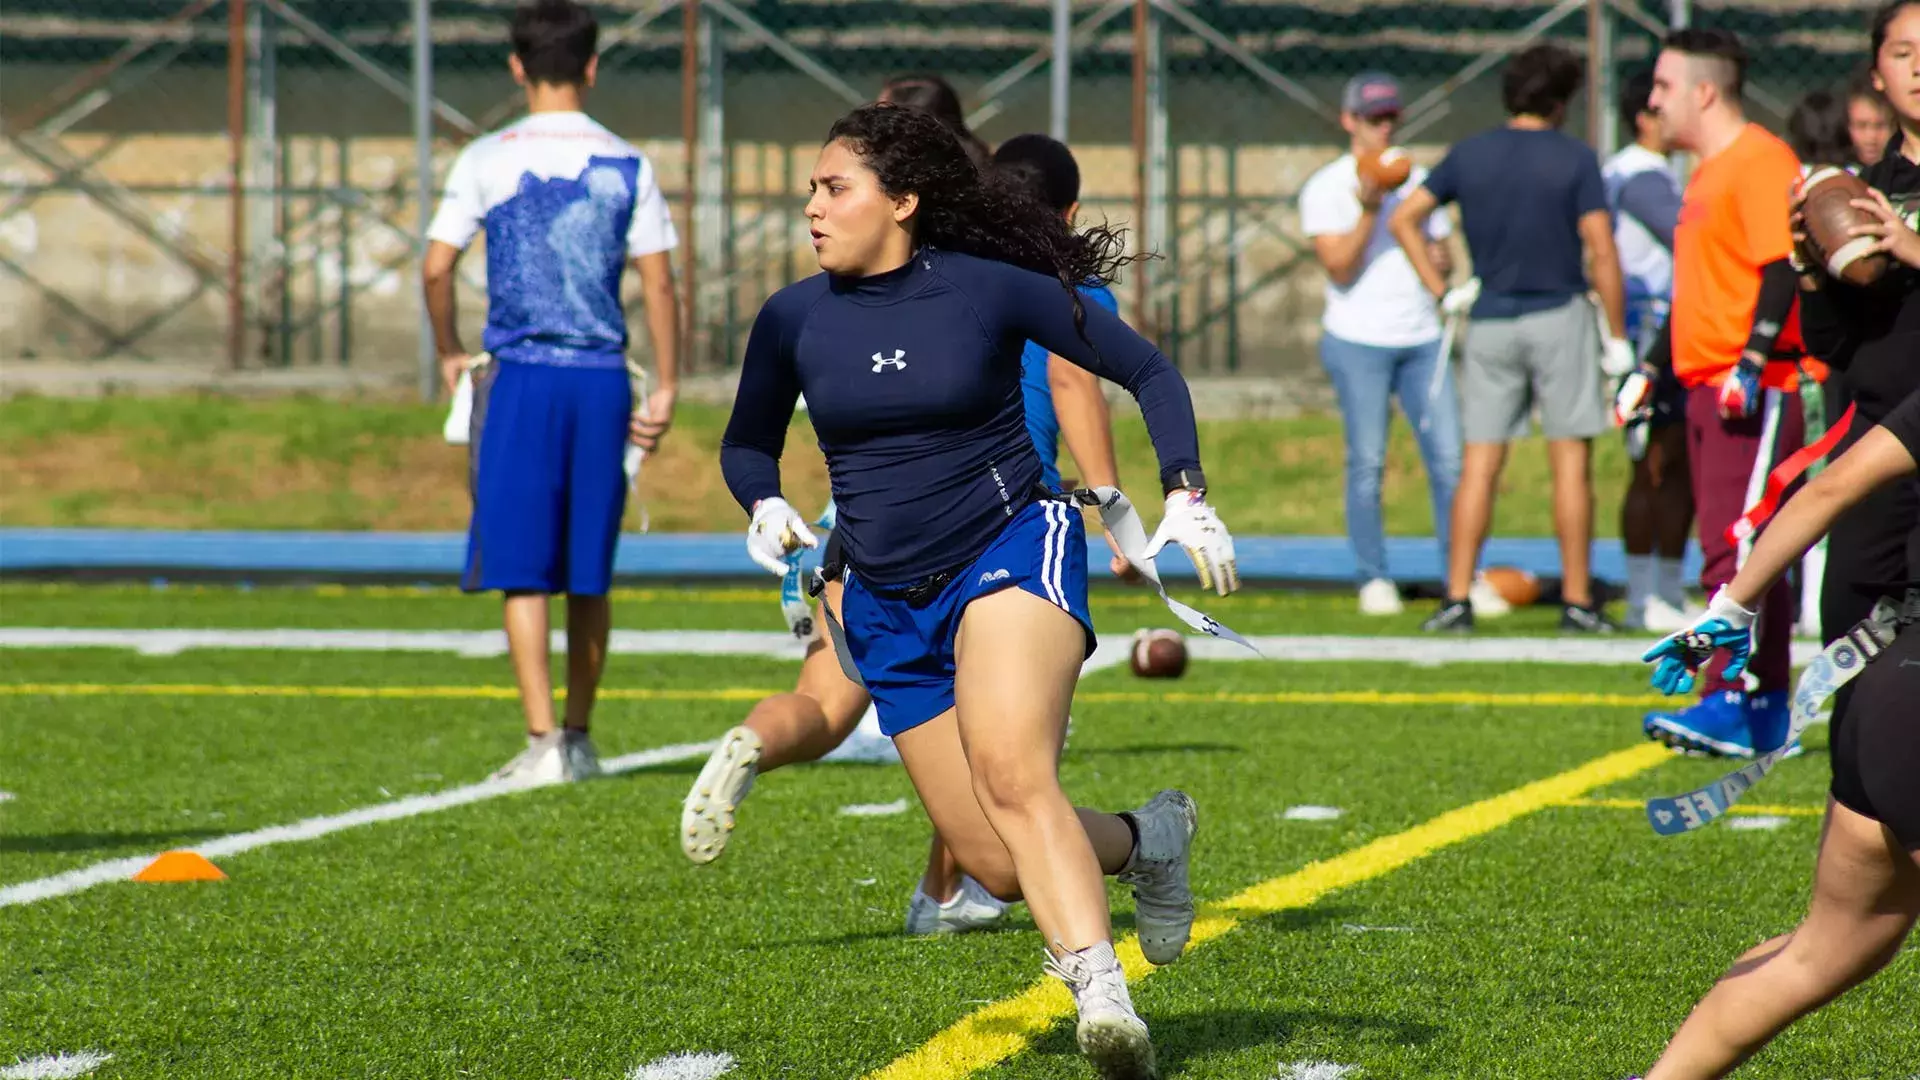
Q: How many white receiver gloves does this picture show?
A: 4